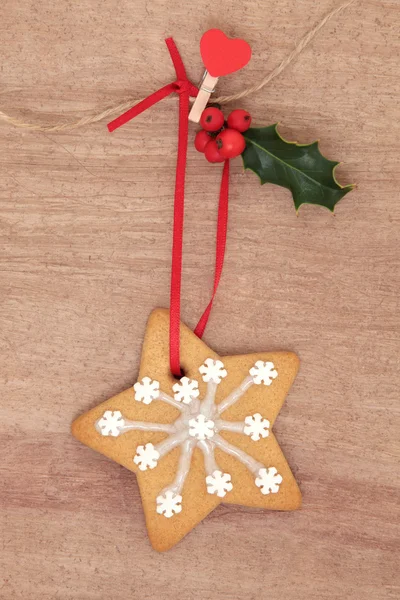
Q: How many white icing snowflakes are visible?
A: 11